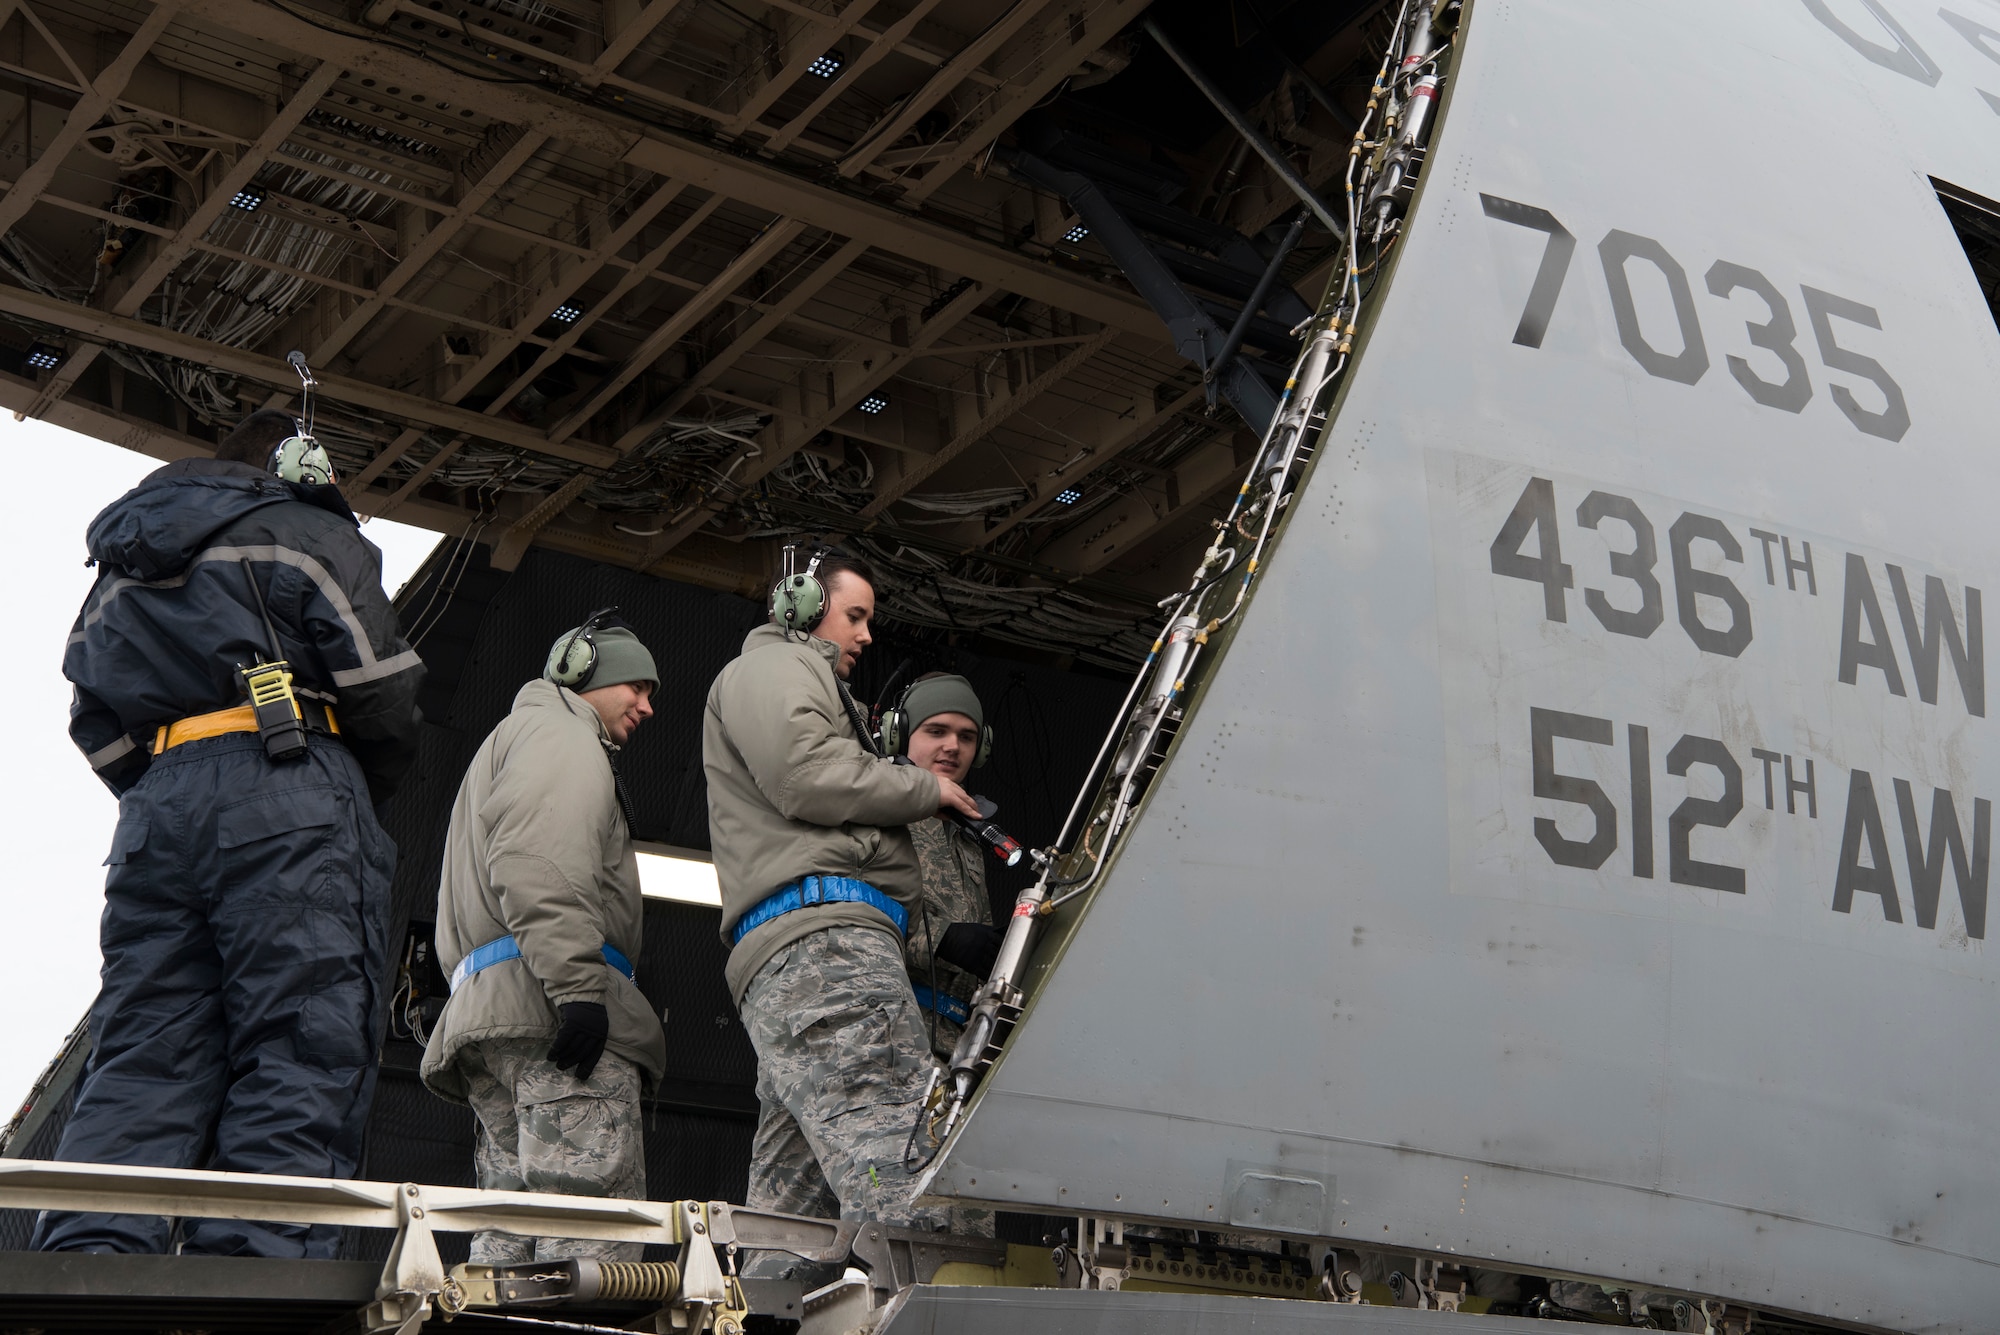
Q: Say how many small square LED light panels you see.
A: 7